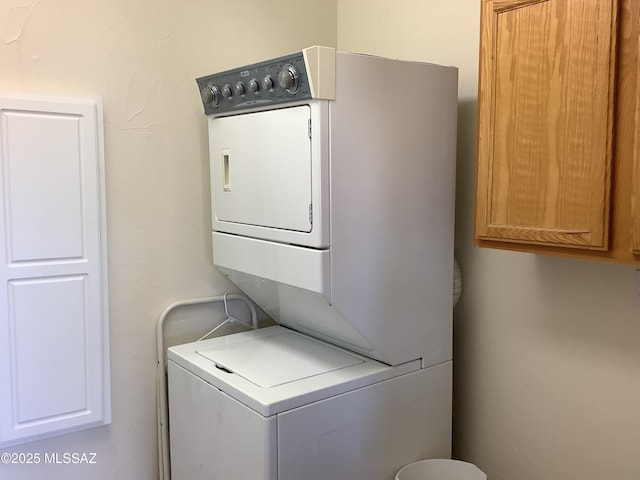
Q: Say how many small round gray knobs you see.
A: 4